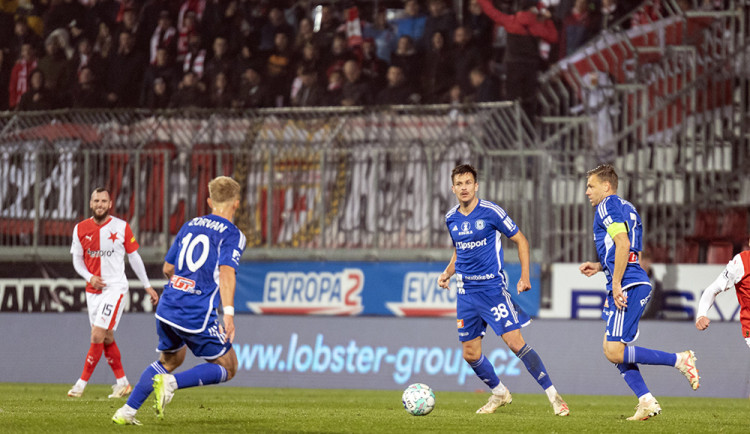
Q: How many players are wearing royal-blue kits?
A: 3